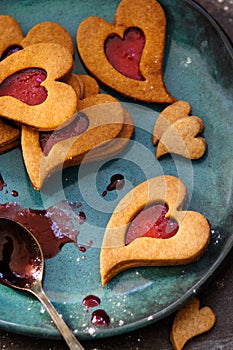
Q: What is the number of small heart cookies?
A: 3